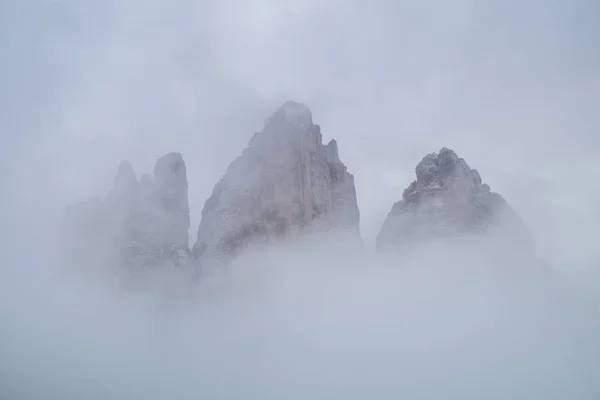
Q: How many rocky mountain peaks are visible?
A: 3